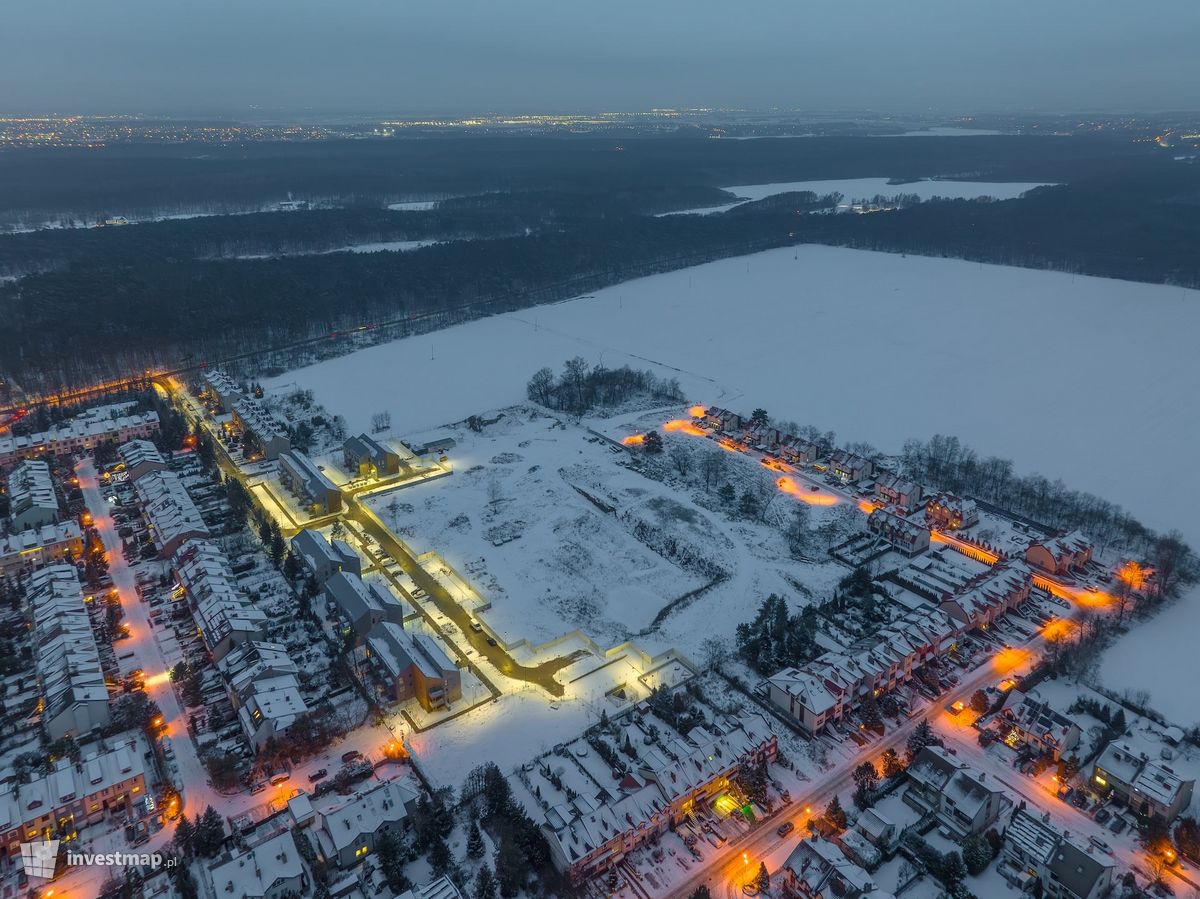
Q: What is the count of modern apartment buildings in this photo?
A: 5